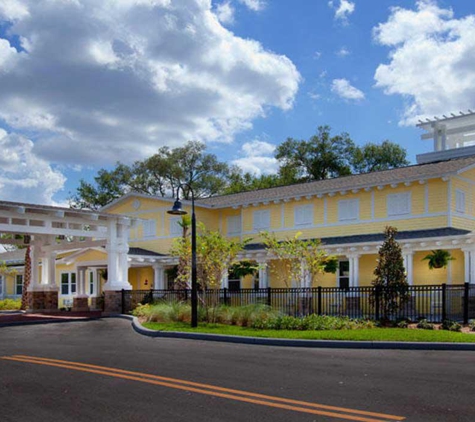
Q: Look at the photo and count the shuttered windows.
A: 8